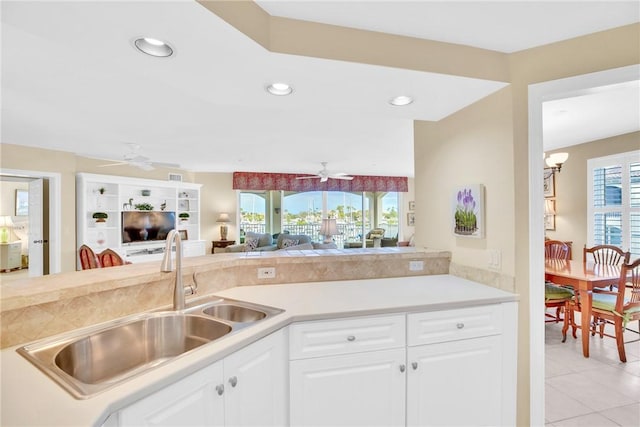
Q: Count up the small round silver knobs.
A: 6